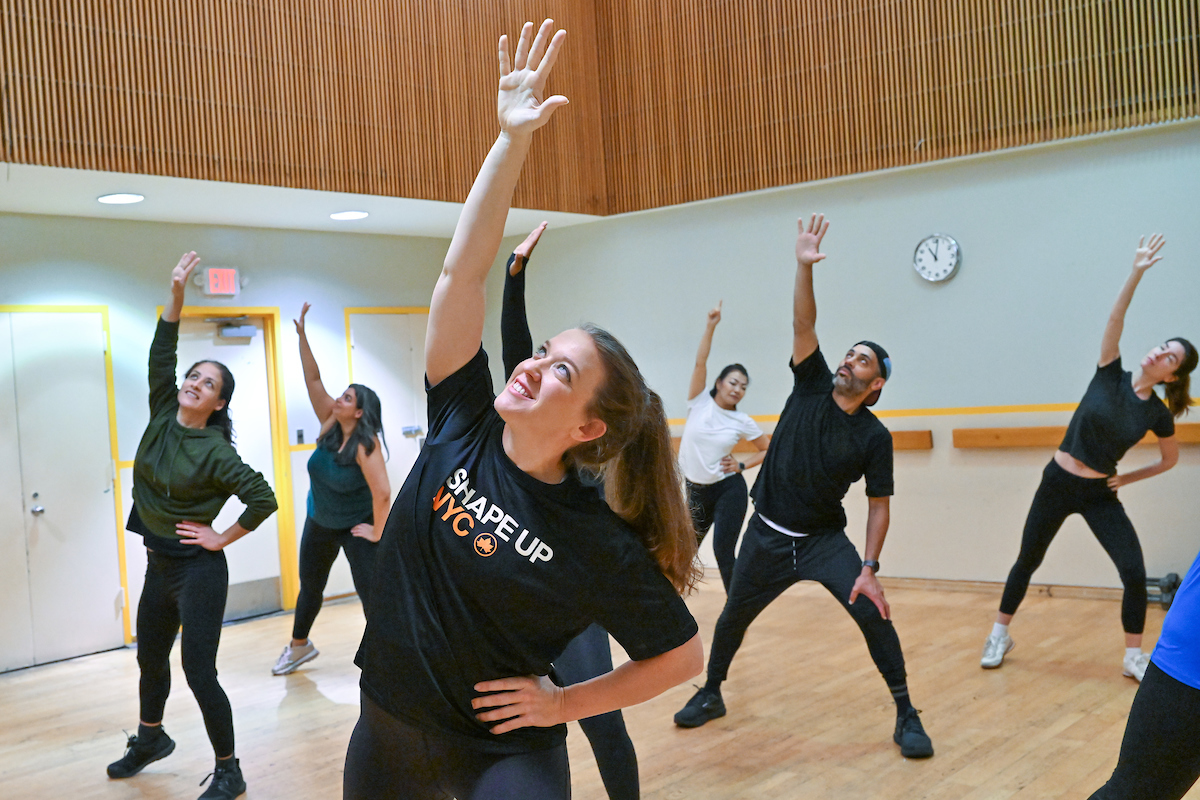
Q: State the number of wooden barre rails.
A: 2